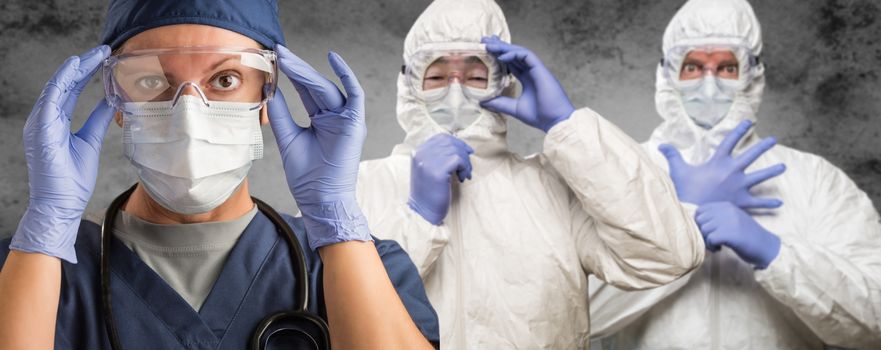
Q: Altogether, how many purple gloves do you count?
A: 6